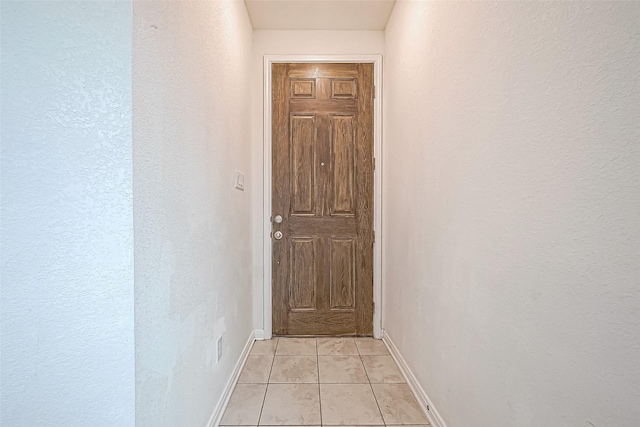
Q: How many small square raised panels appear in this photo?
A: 2